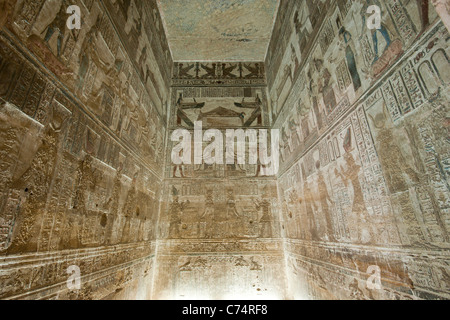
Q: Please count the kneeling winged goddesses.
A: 4